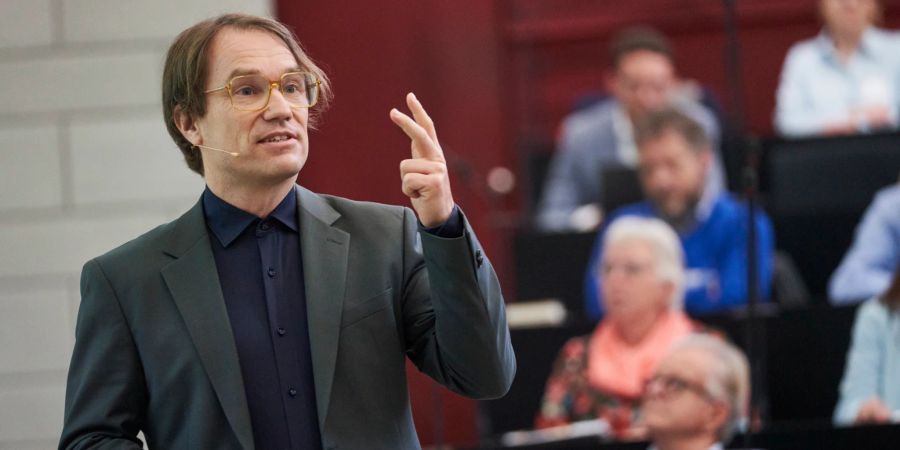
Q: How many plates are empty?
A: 0